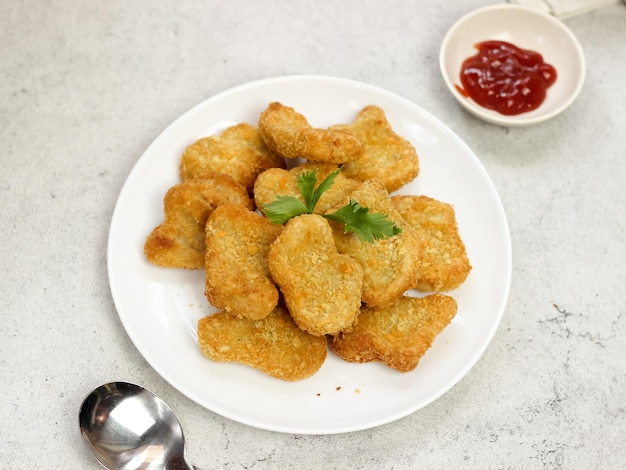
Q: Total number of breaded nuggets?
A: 11